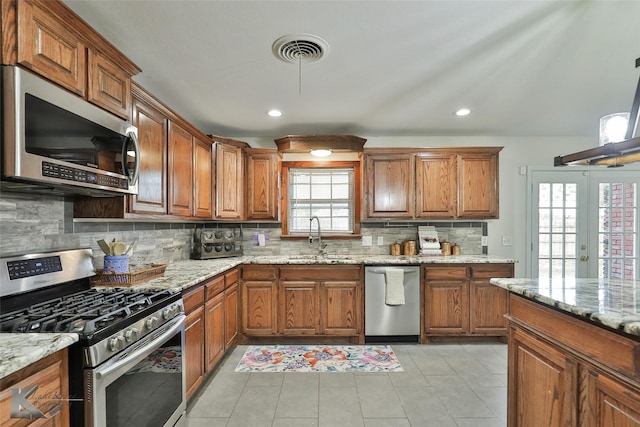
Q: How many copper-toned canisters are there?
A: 4